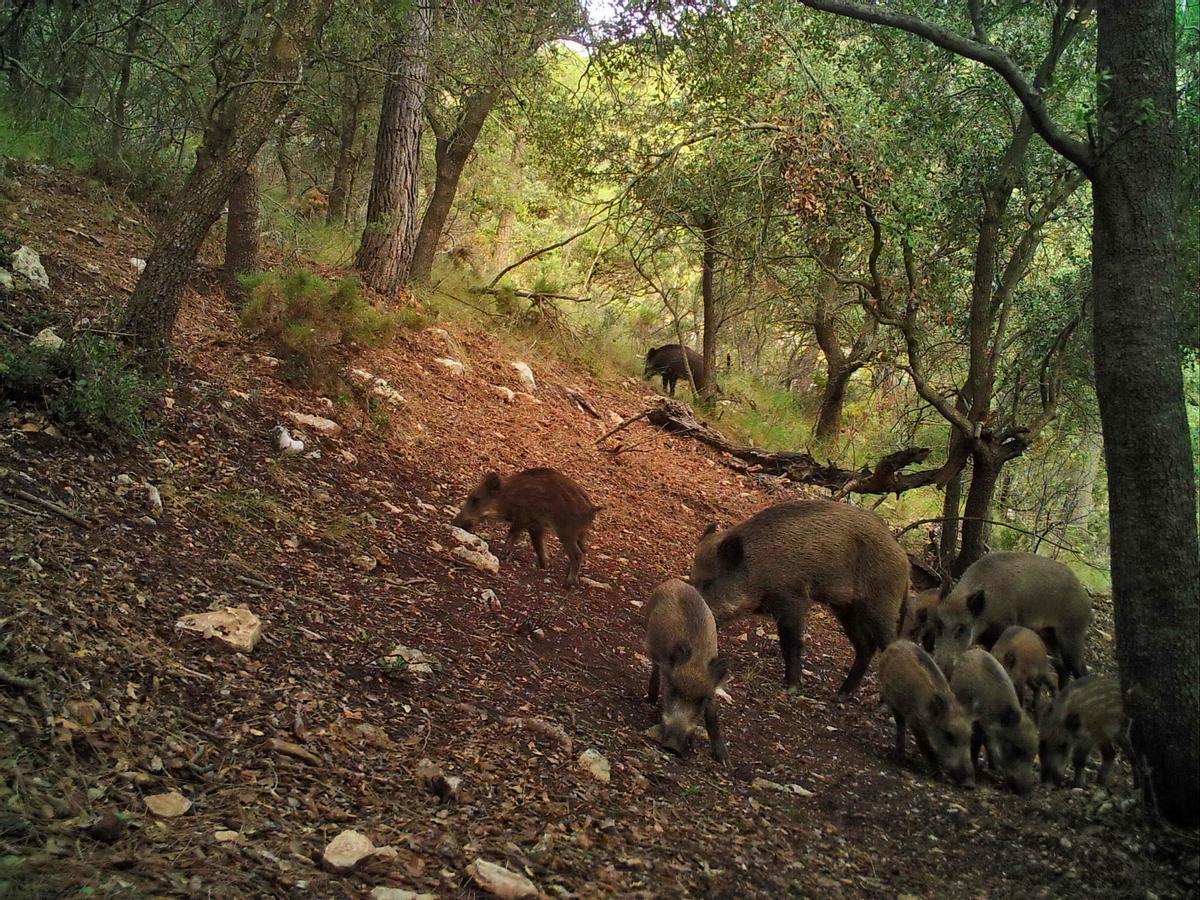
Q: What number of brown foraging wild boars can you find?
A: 10